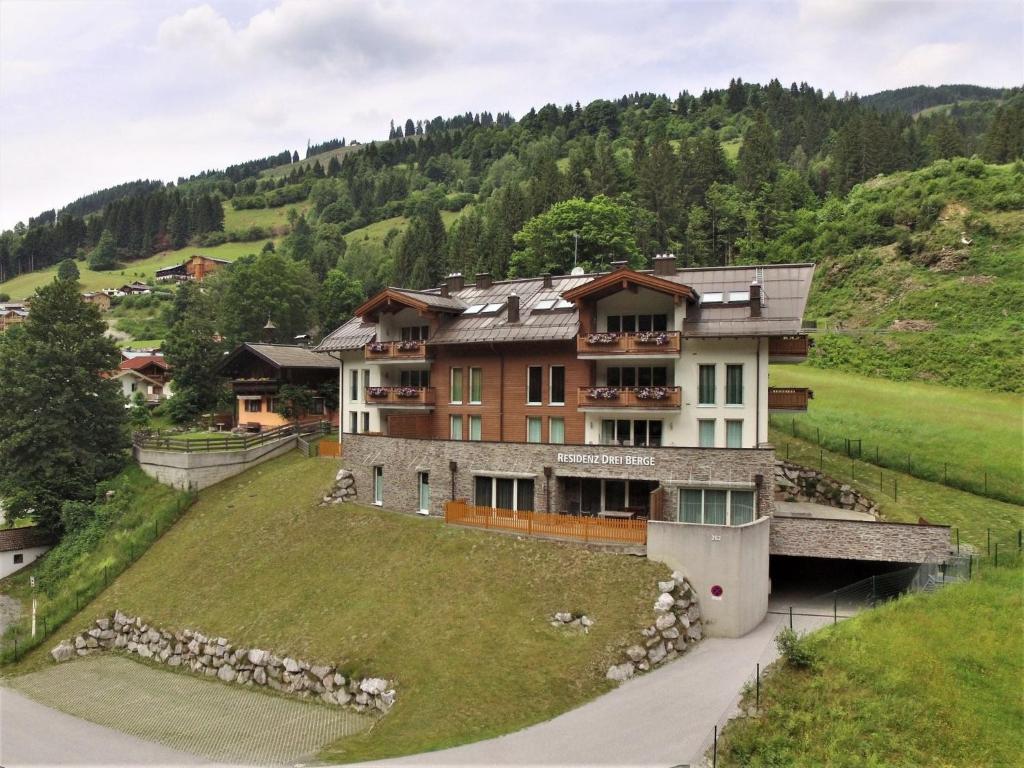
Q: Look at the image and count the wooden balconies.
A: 6